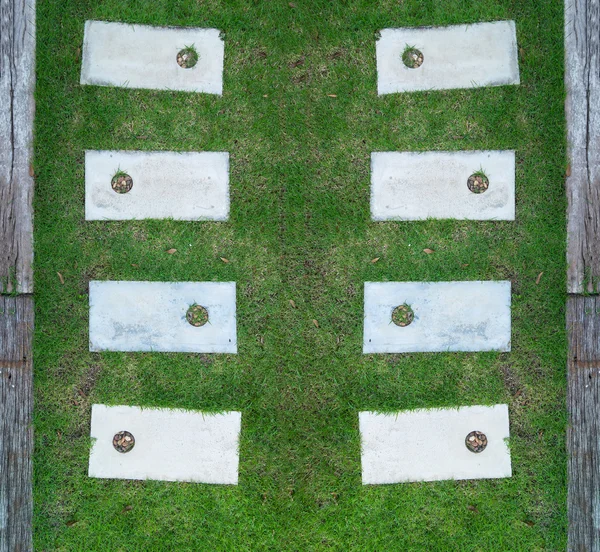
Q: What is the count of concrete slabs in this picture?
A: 8